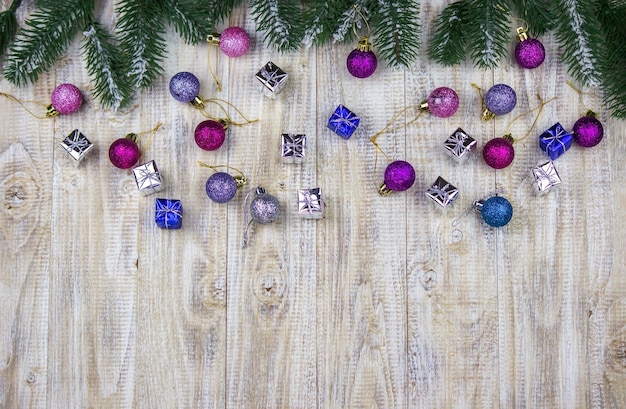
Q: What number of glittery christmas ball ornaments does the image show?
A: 15